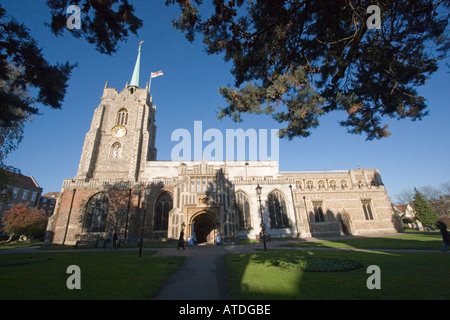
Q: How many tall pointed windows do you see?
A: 4